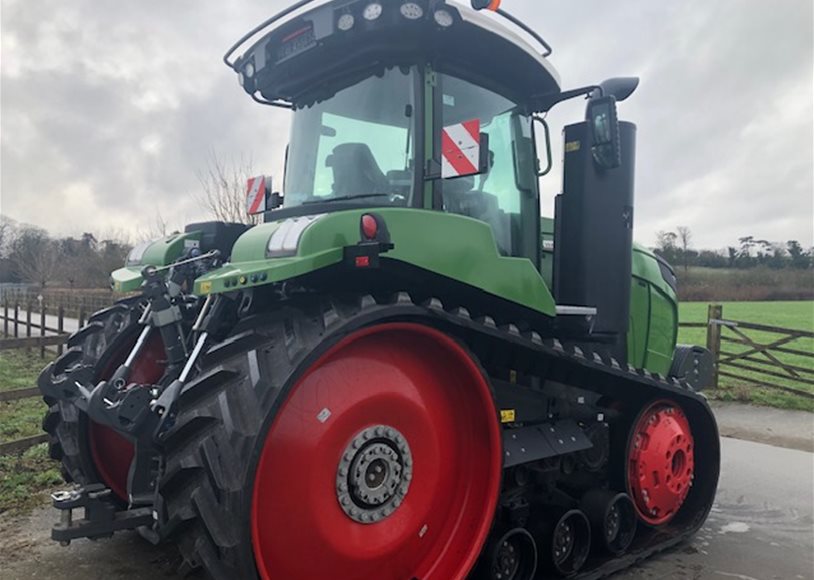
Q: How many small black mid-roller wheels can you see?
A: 3